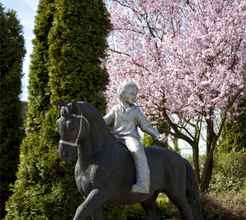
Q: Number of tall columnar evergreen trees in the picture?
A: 2